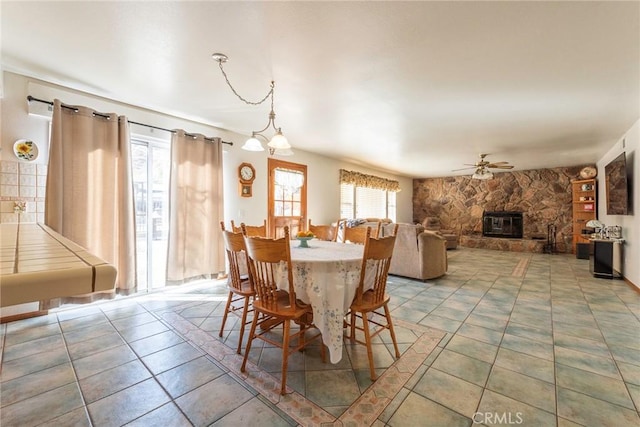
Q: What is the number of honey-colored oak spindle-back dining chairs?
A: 6